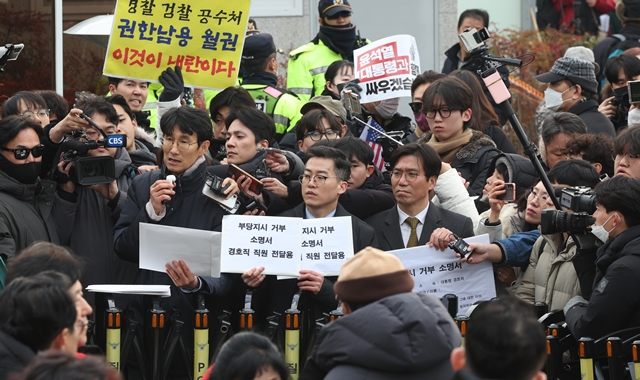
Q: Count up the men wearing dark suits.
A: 2